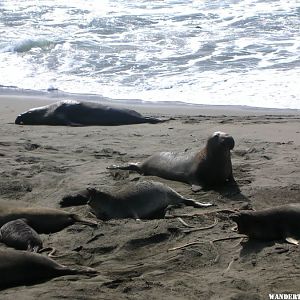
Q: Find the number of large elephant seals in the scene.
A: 6